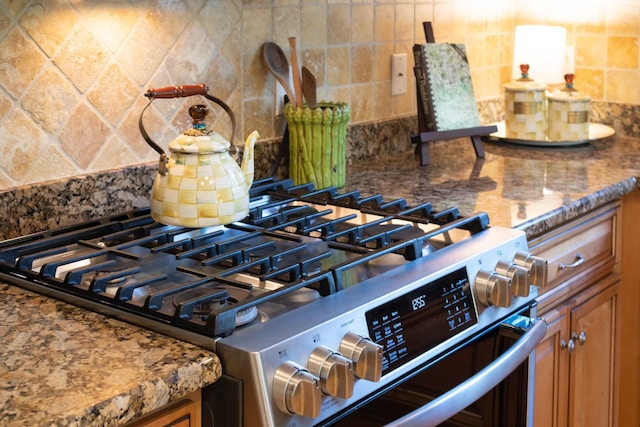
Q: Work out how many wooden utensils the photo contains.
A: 3